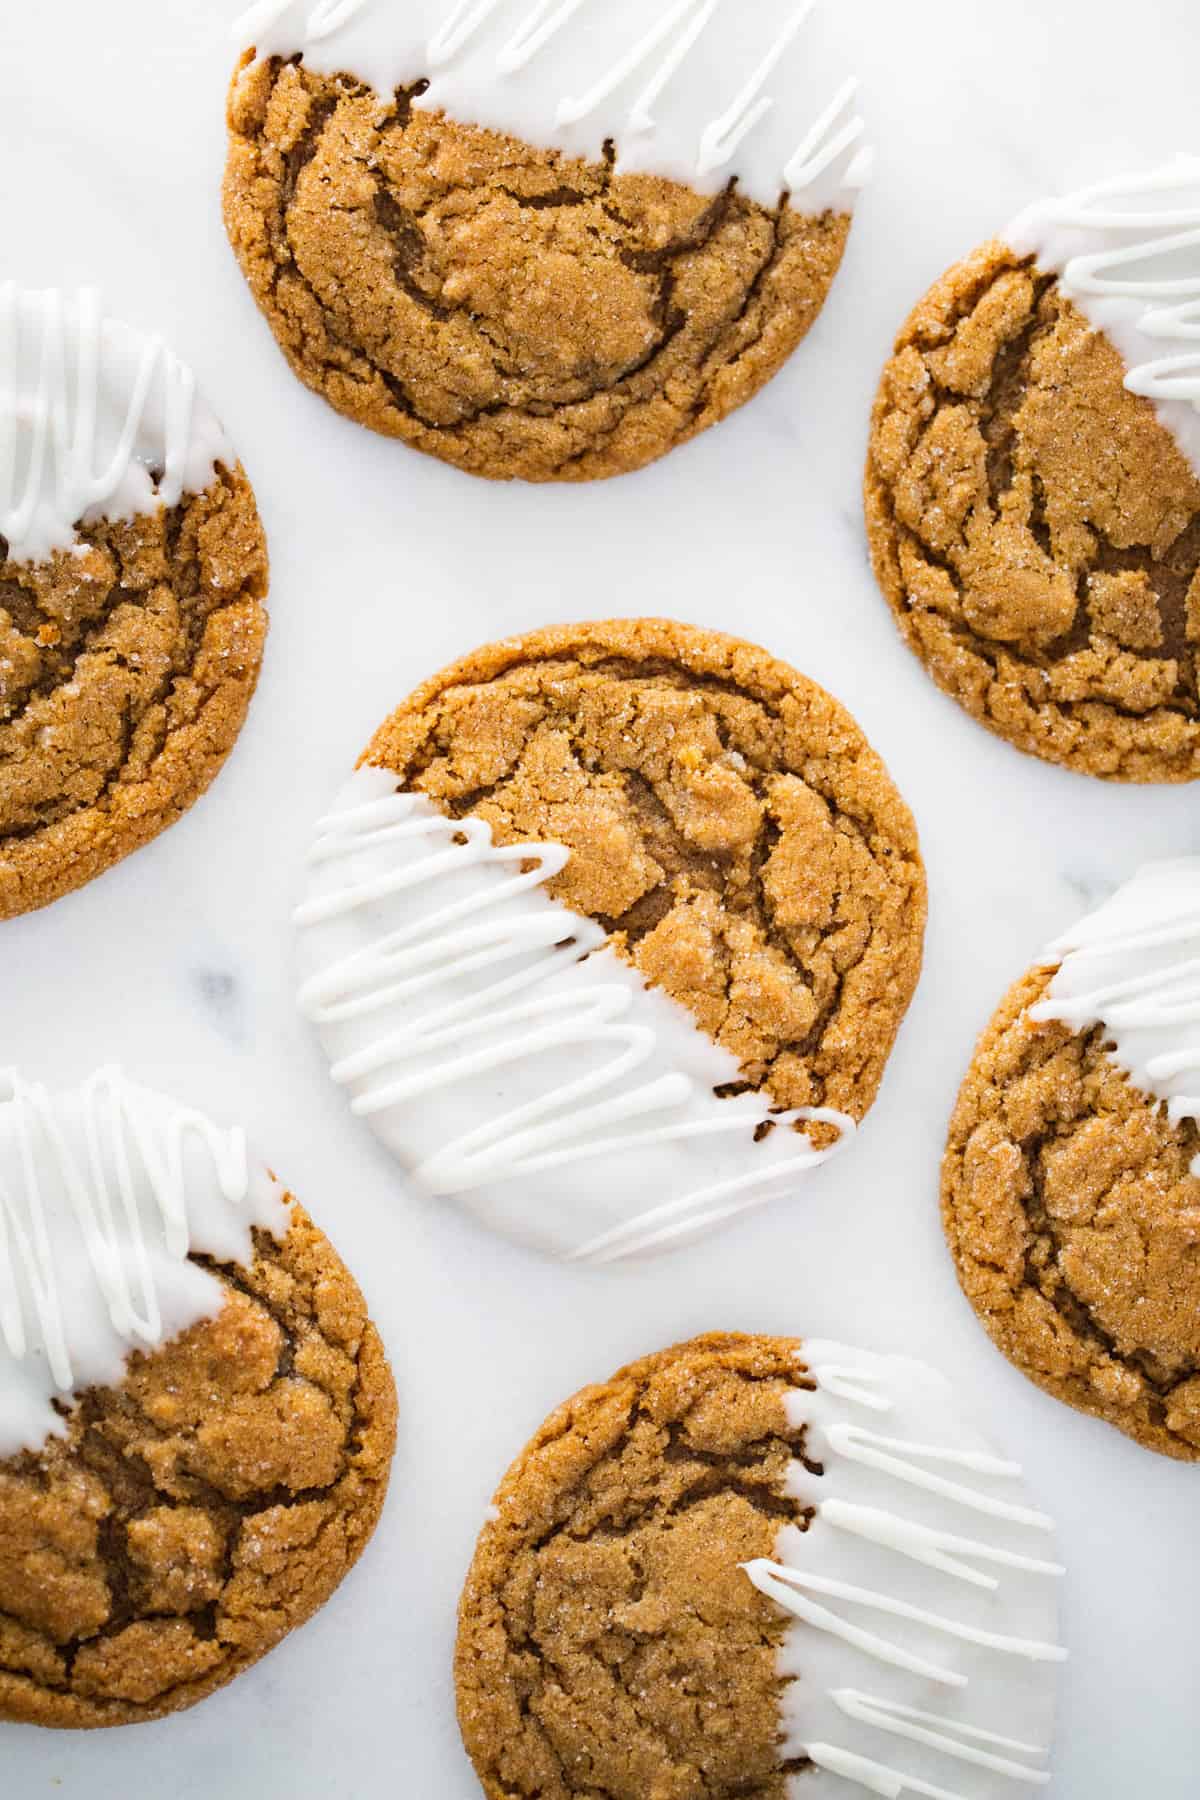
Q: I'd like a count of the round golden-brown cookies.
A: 7